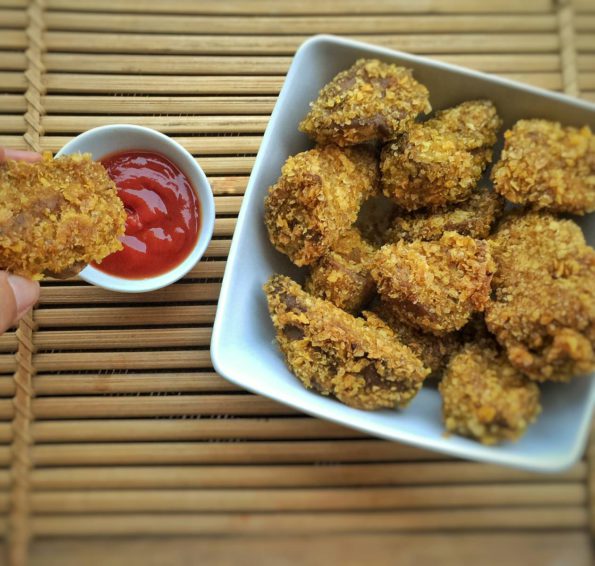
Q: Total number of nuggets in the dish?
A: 11